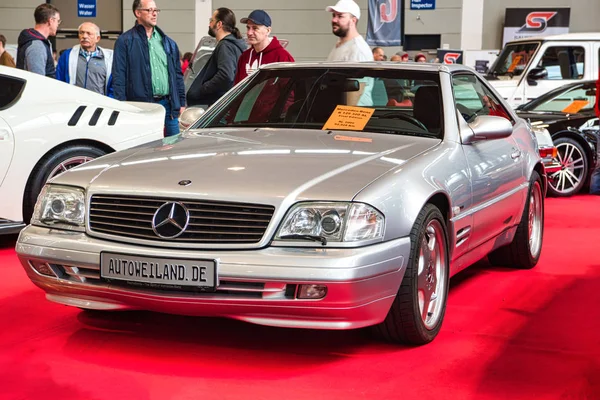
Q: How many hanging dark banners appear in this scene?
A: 1